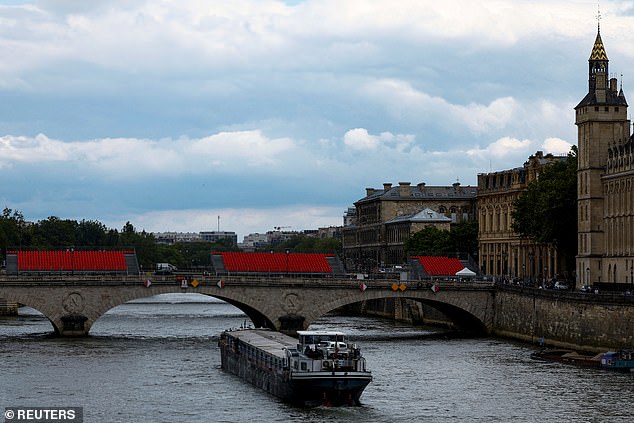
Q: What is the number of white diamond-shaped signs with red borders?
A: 4